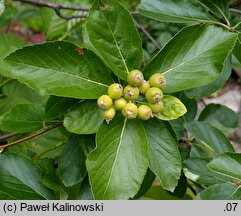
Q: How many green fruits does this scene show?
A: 12